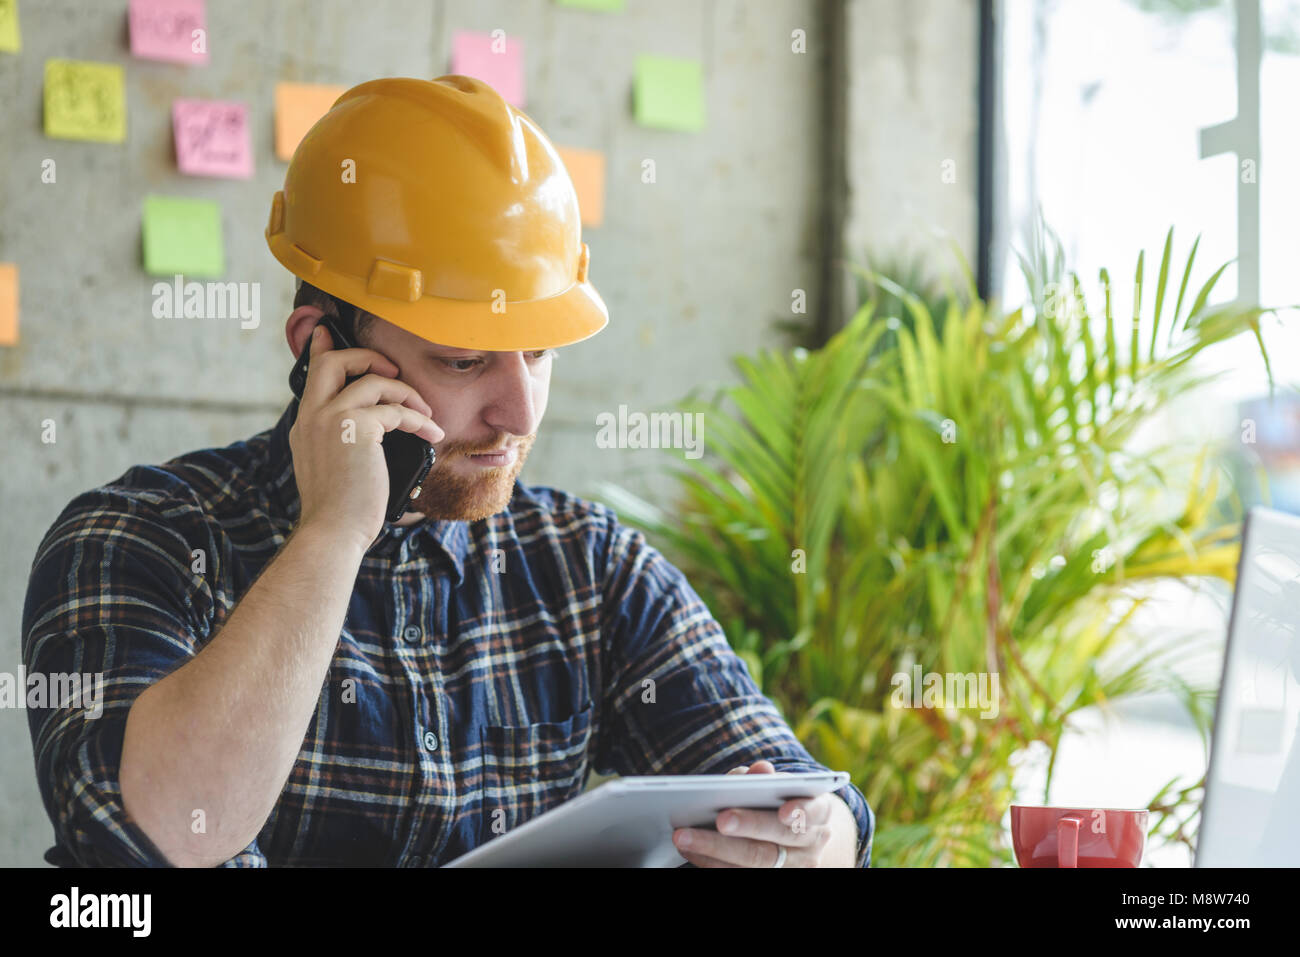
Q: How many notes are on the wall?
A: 11